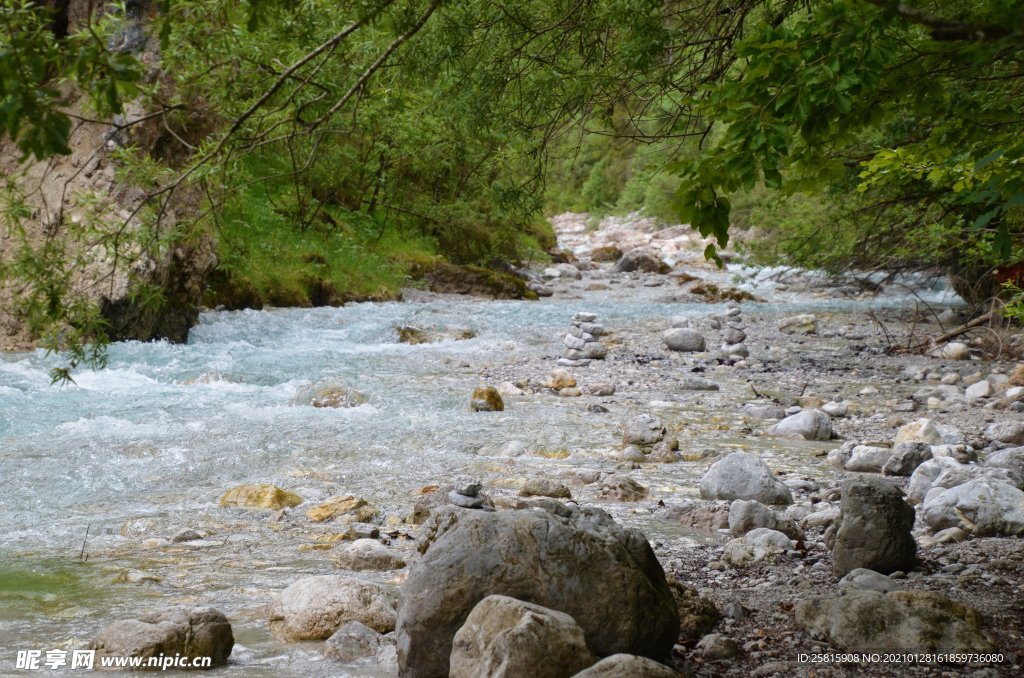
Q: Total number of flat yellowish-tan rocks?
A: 2